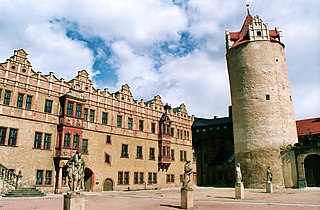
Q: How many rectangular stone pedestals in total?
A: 4